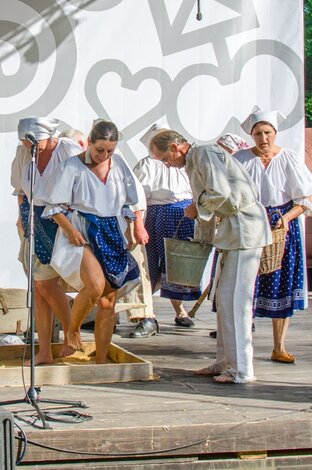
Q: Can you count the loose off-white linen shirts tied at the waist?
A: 1